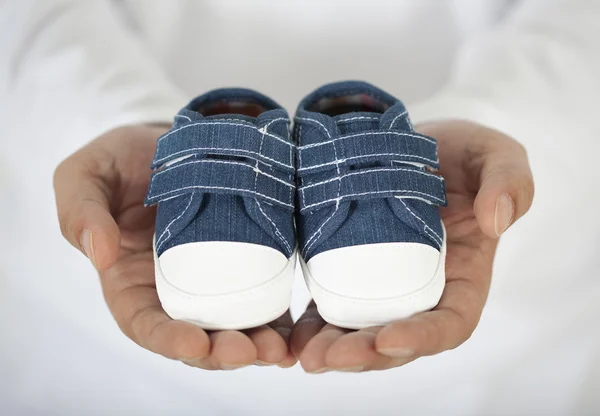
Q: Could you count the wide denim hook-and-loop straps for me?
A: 4